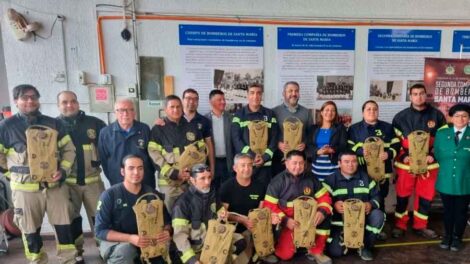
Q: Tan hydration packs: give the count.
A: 11